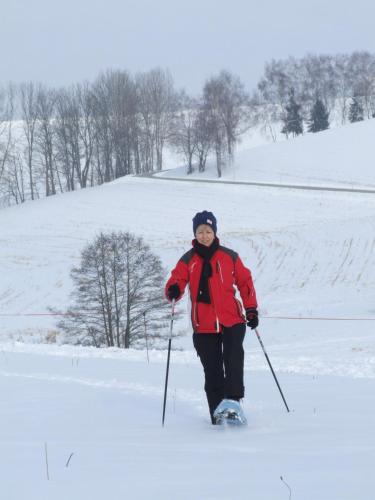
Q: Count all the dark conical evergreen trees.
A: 3